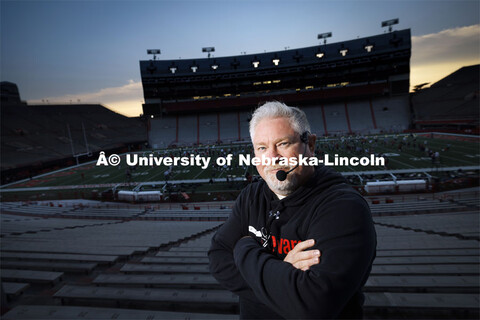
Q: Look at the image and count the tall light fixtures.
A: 4